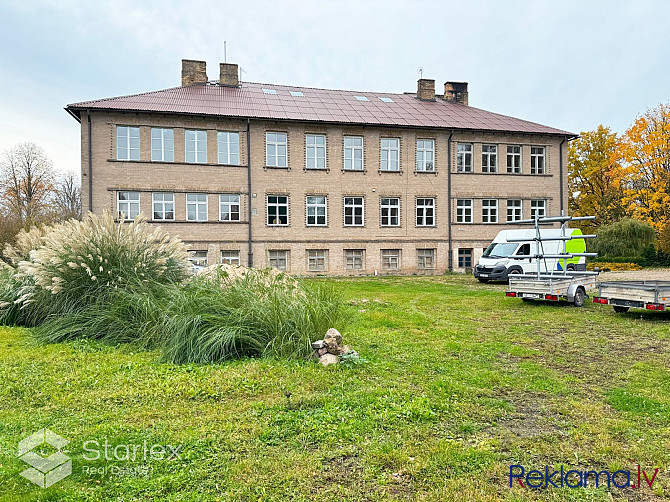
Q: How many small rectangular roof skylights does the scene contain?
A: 4